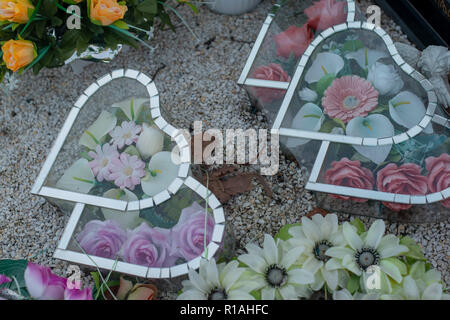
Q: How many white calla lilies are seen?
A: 10